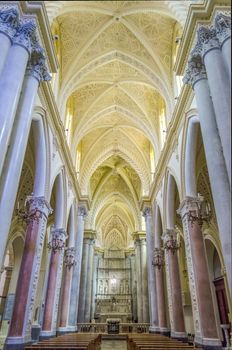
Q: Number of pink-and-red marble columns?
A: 6